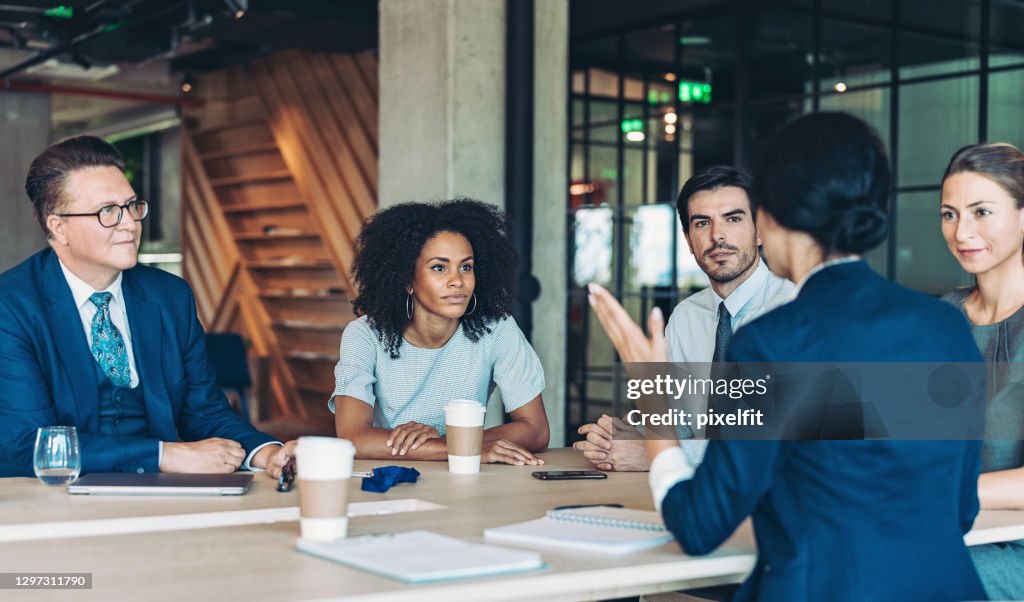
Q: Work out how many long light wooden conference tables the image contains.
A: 1